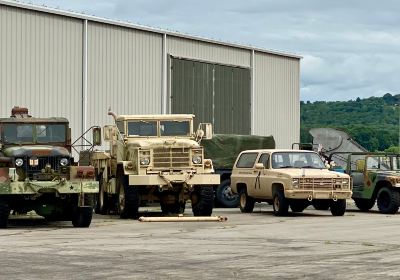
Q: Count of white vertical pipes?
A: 3